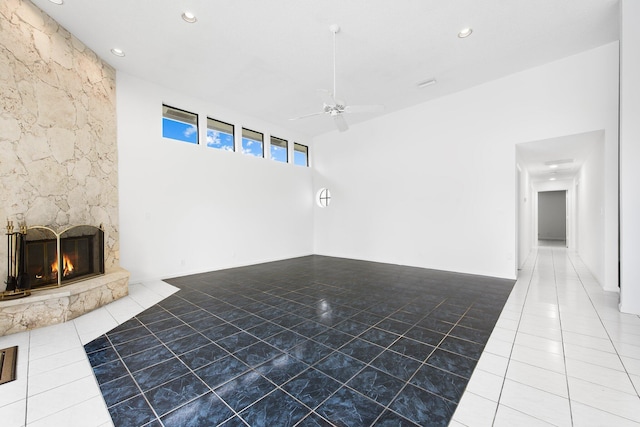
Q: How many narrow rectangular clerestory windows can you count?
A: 5